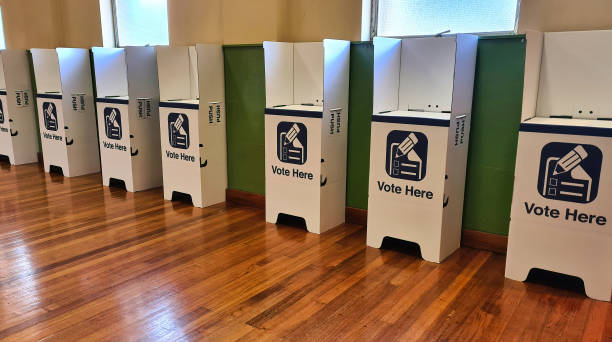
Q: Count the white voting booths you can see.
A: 7